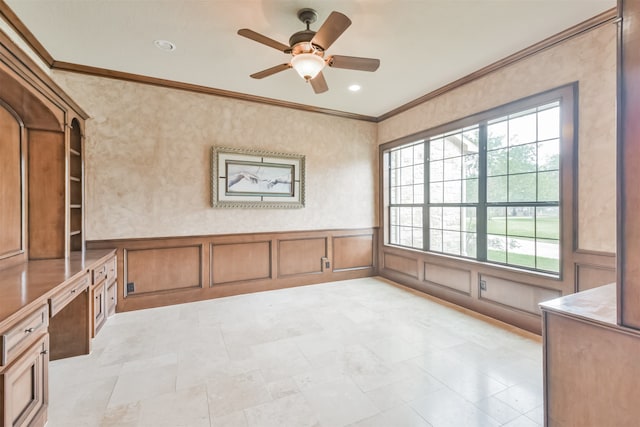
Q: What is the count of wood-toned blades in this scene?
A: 5